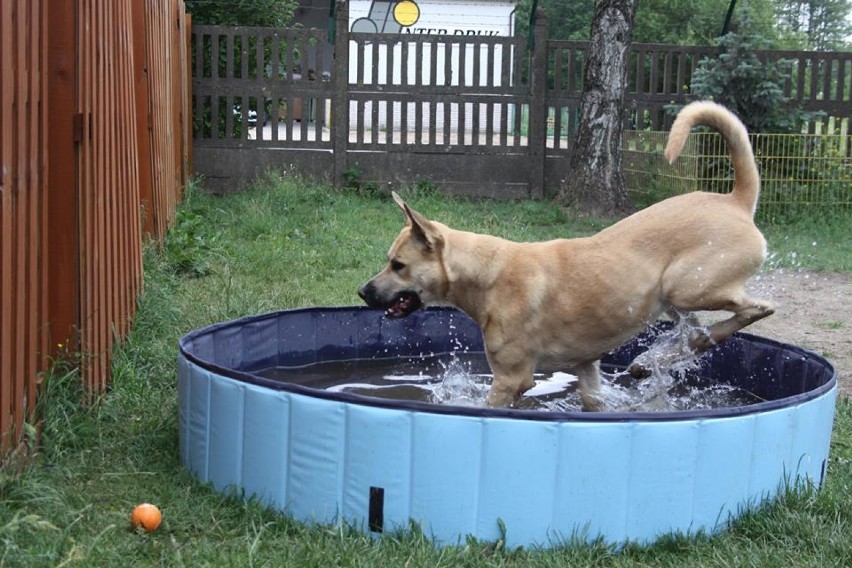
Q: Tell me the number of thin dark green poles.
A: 3